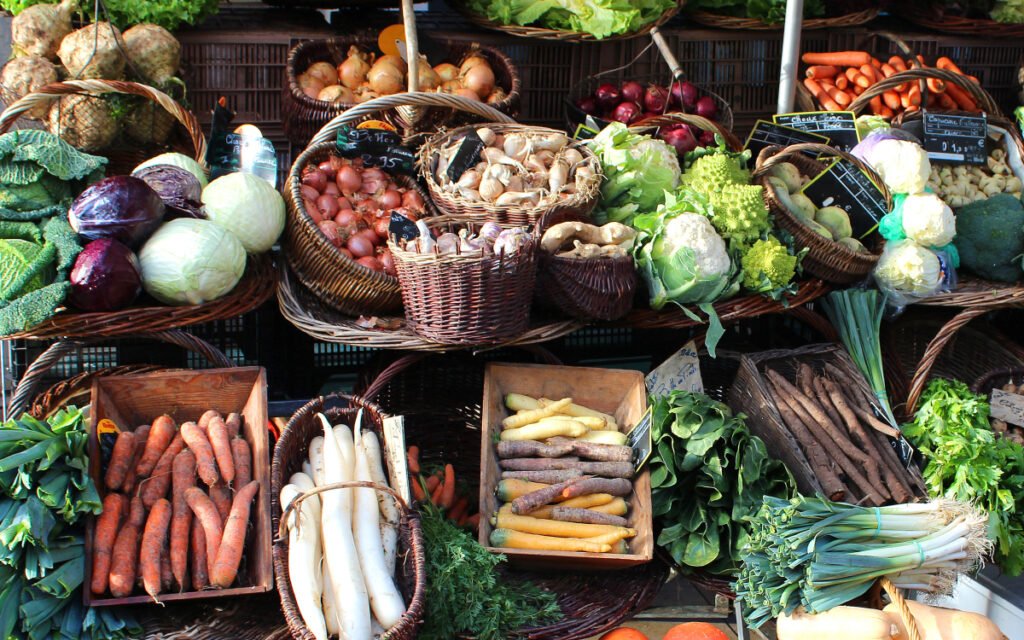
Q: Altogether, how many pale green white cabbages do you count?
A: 3